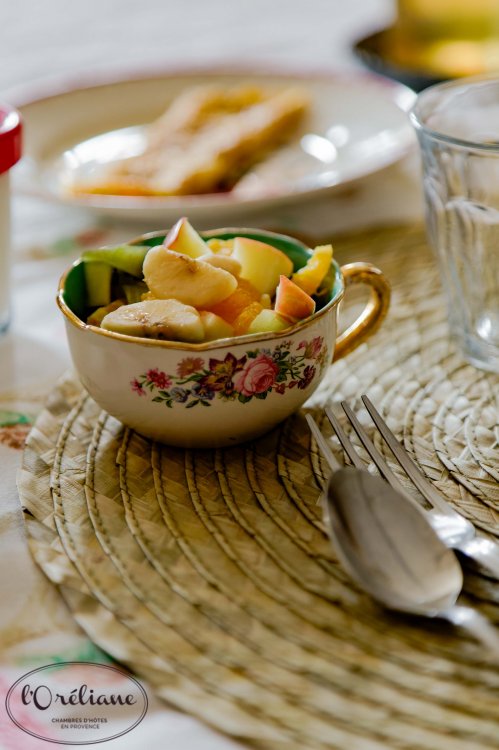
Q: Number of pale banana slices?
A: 3